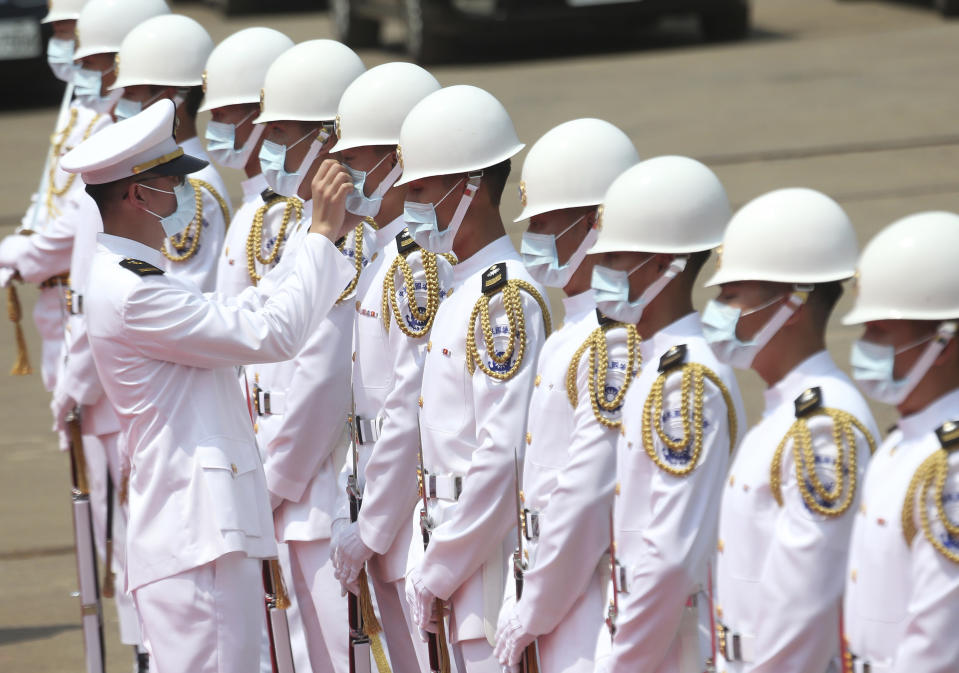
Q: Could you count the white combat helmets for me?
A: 11